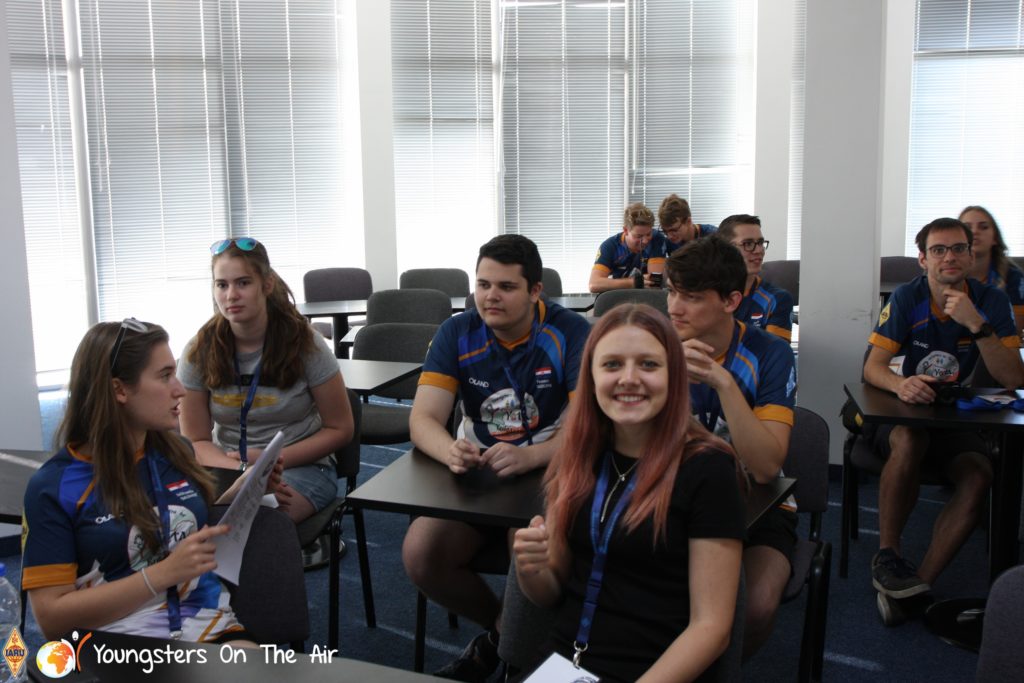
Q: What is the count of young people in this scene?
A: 10